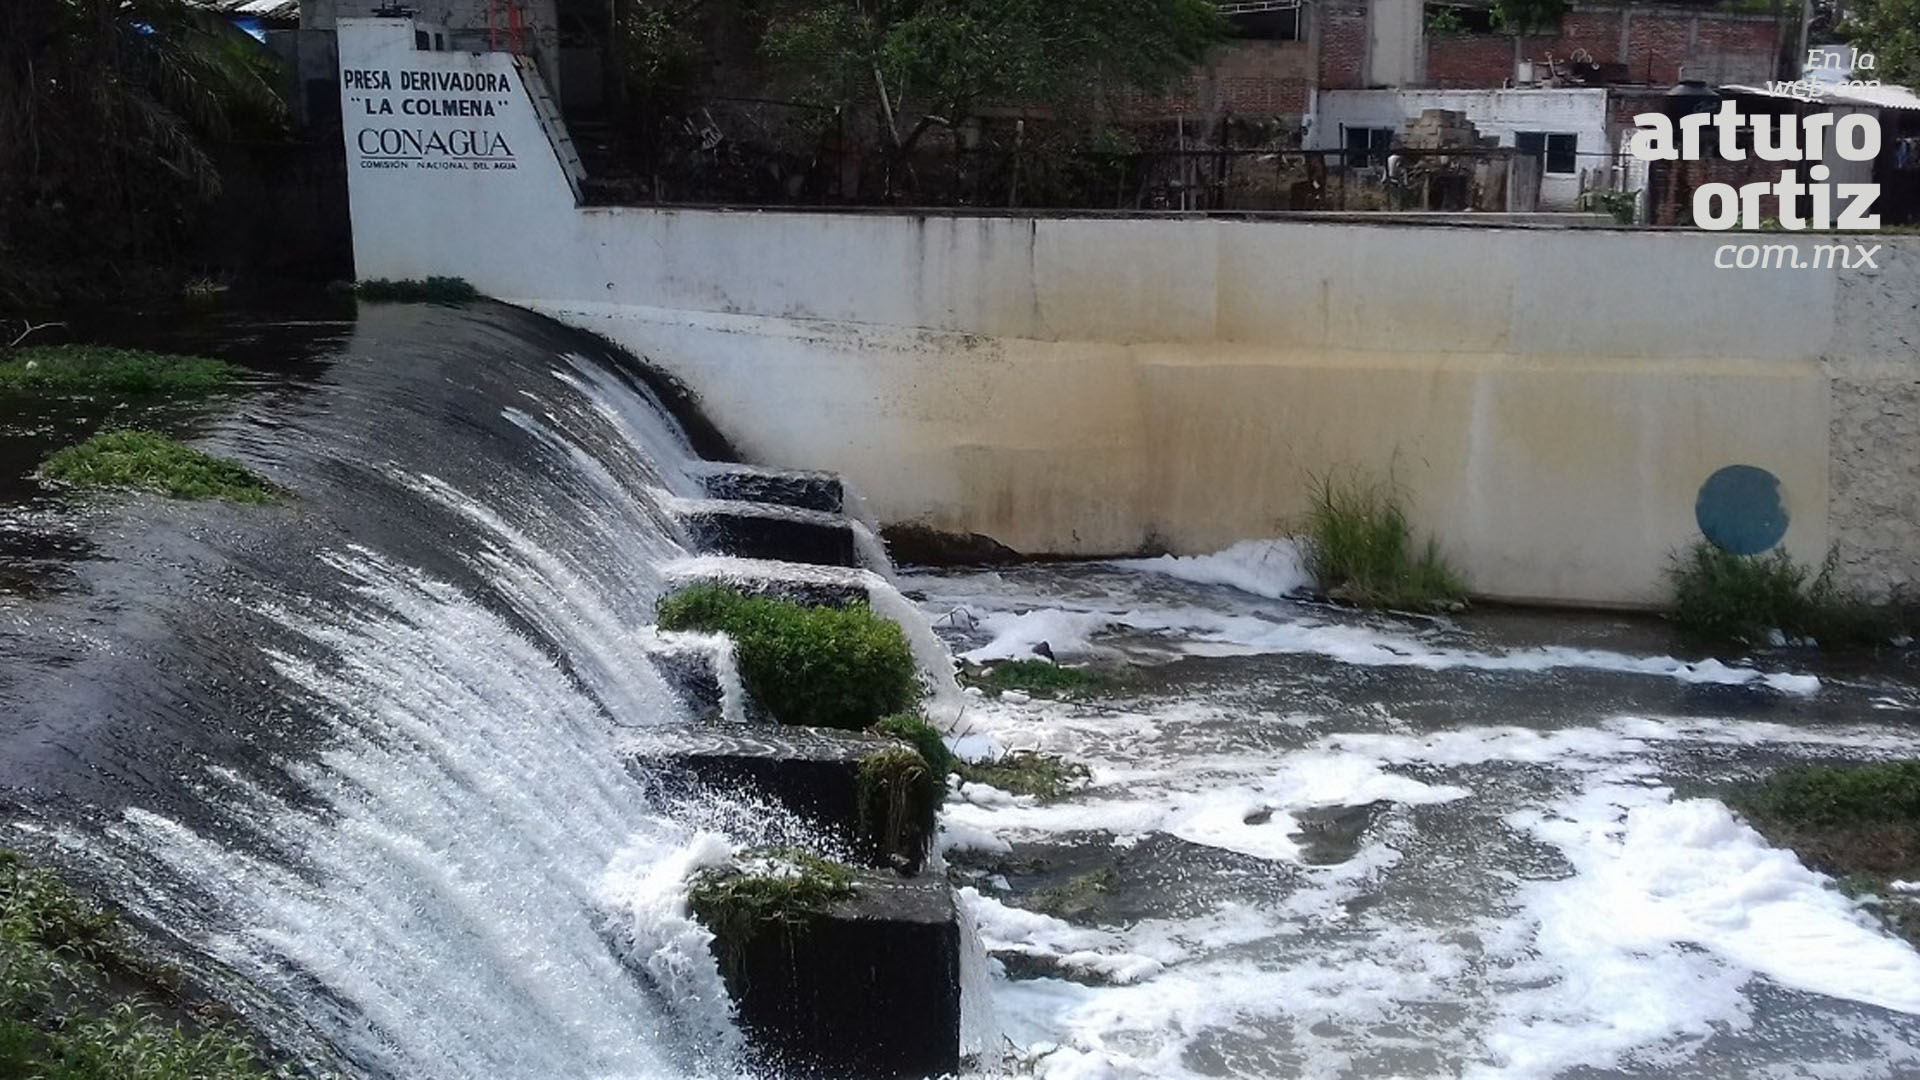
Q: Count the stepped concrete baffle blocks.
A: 6